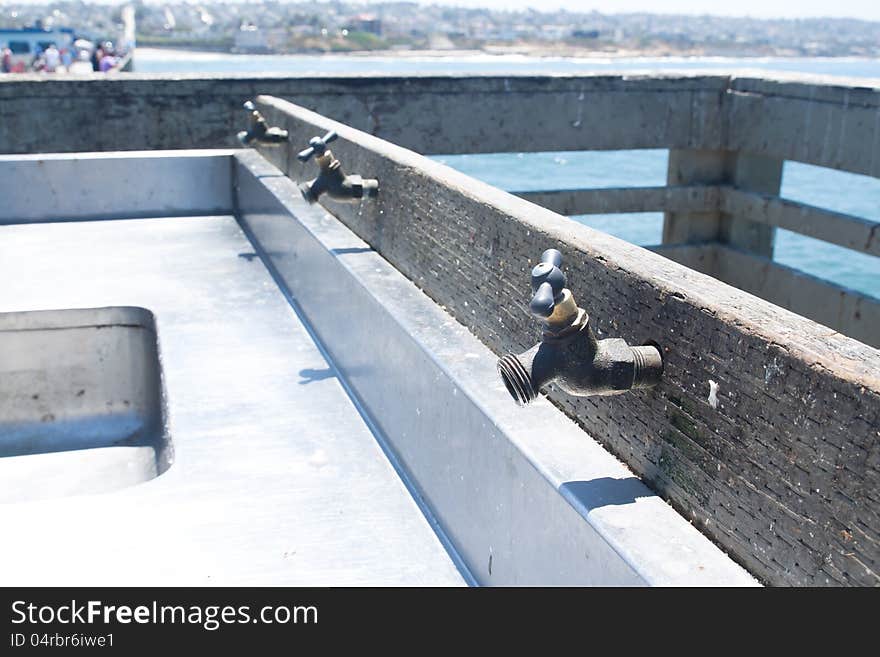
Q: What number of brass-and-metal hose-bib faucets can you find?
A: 3